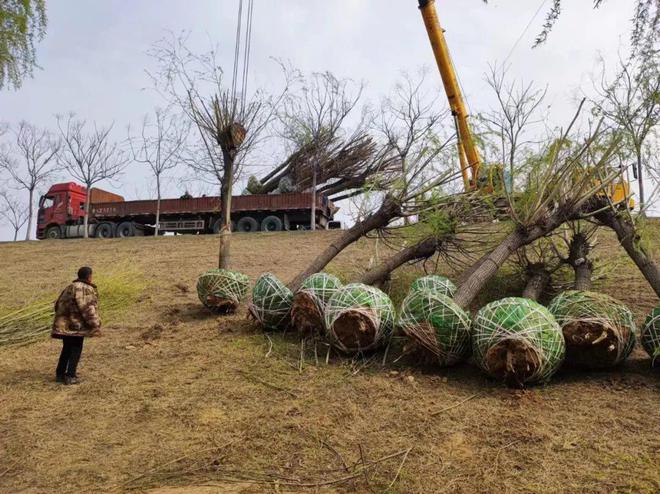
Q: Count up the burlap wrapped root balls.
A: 9